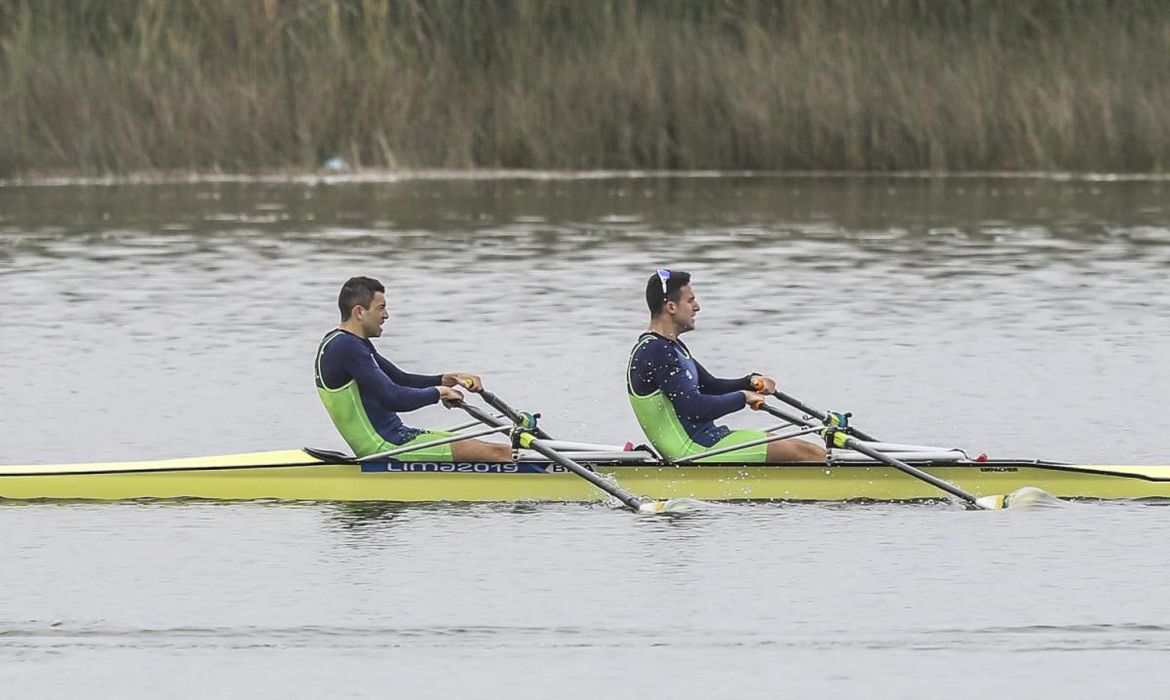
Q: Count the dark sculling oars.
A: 4